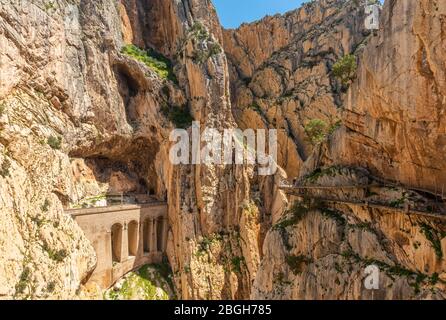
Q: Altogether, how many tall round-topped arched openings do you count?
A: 4